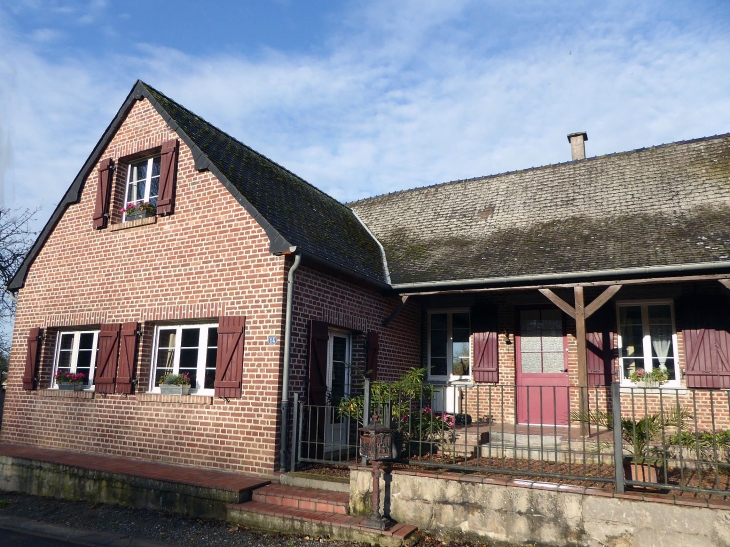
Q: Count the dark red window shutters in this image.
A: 12